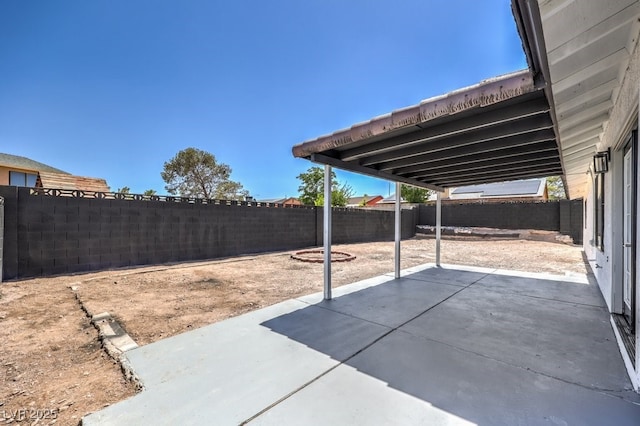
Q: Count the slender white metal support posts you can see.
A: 3